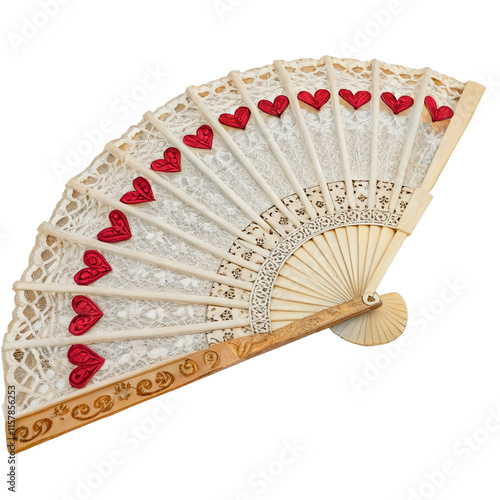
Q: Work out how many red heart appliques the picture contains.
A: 13